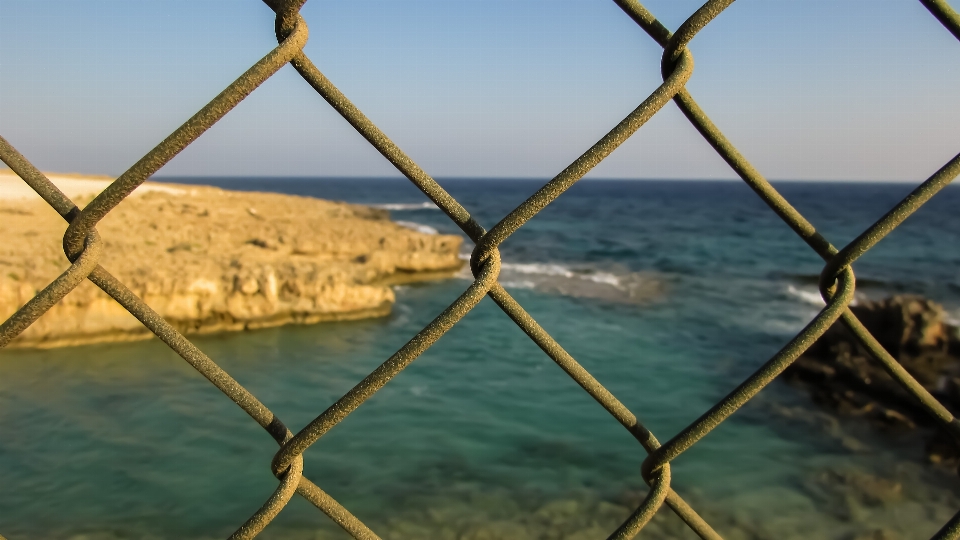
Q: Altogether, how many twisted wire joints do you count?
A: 7